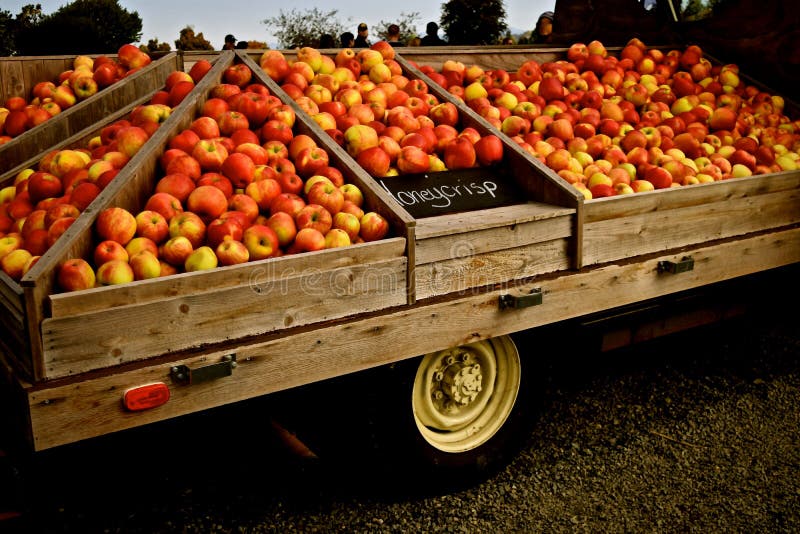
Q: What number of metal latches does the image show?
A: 3